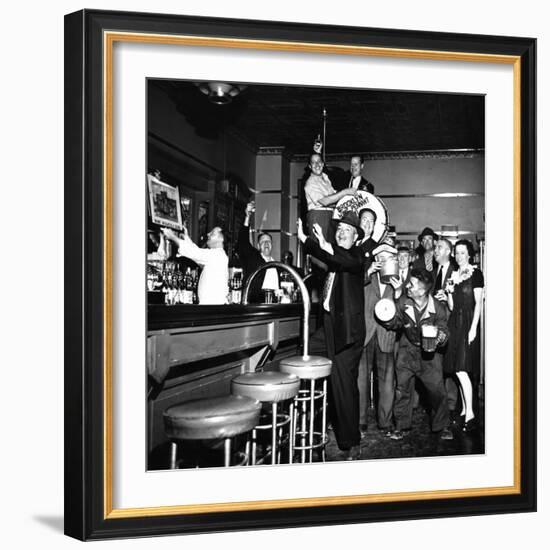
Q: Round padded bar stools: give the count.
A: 3